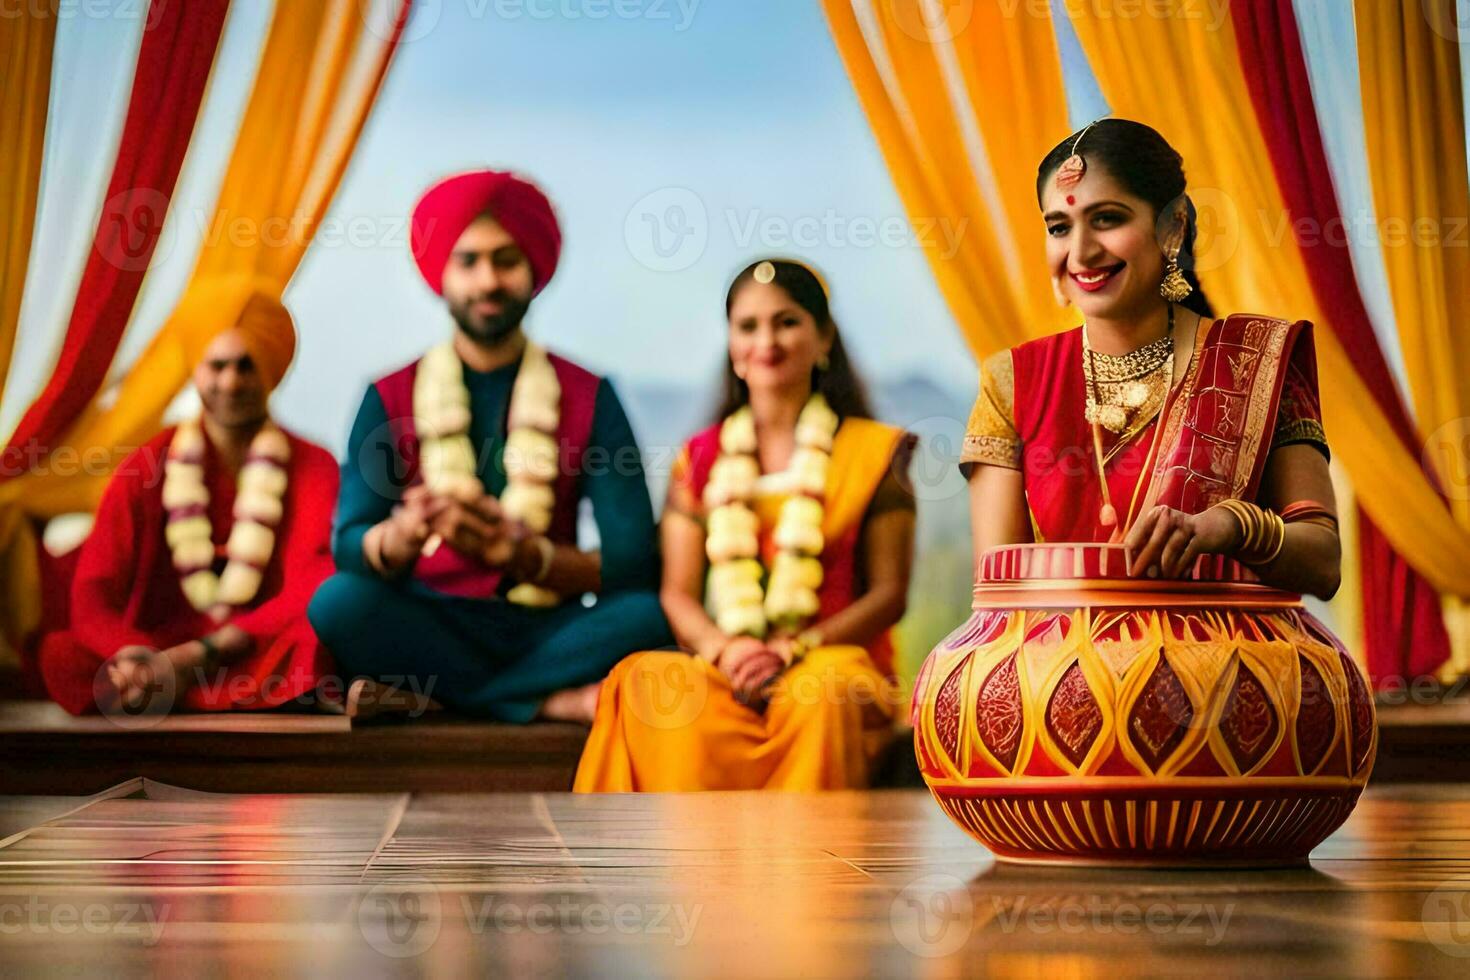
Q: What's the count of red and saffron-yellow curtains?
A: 7